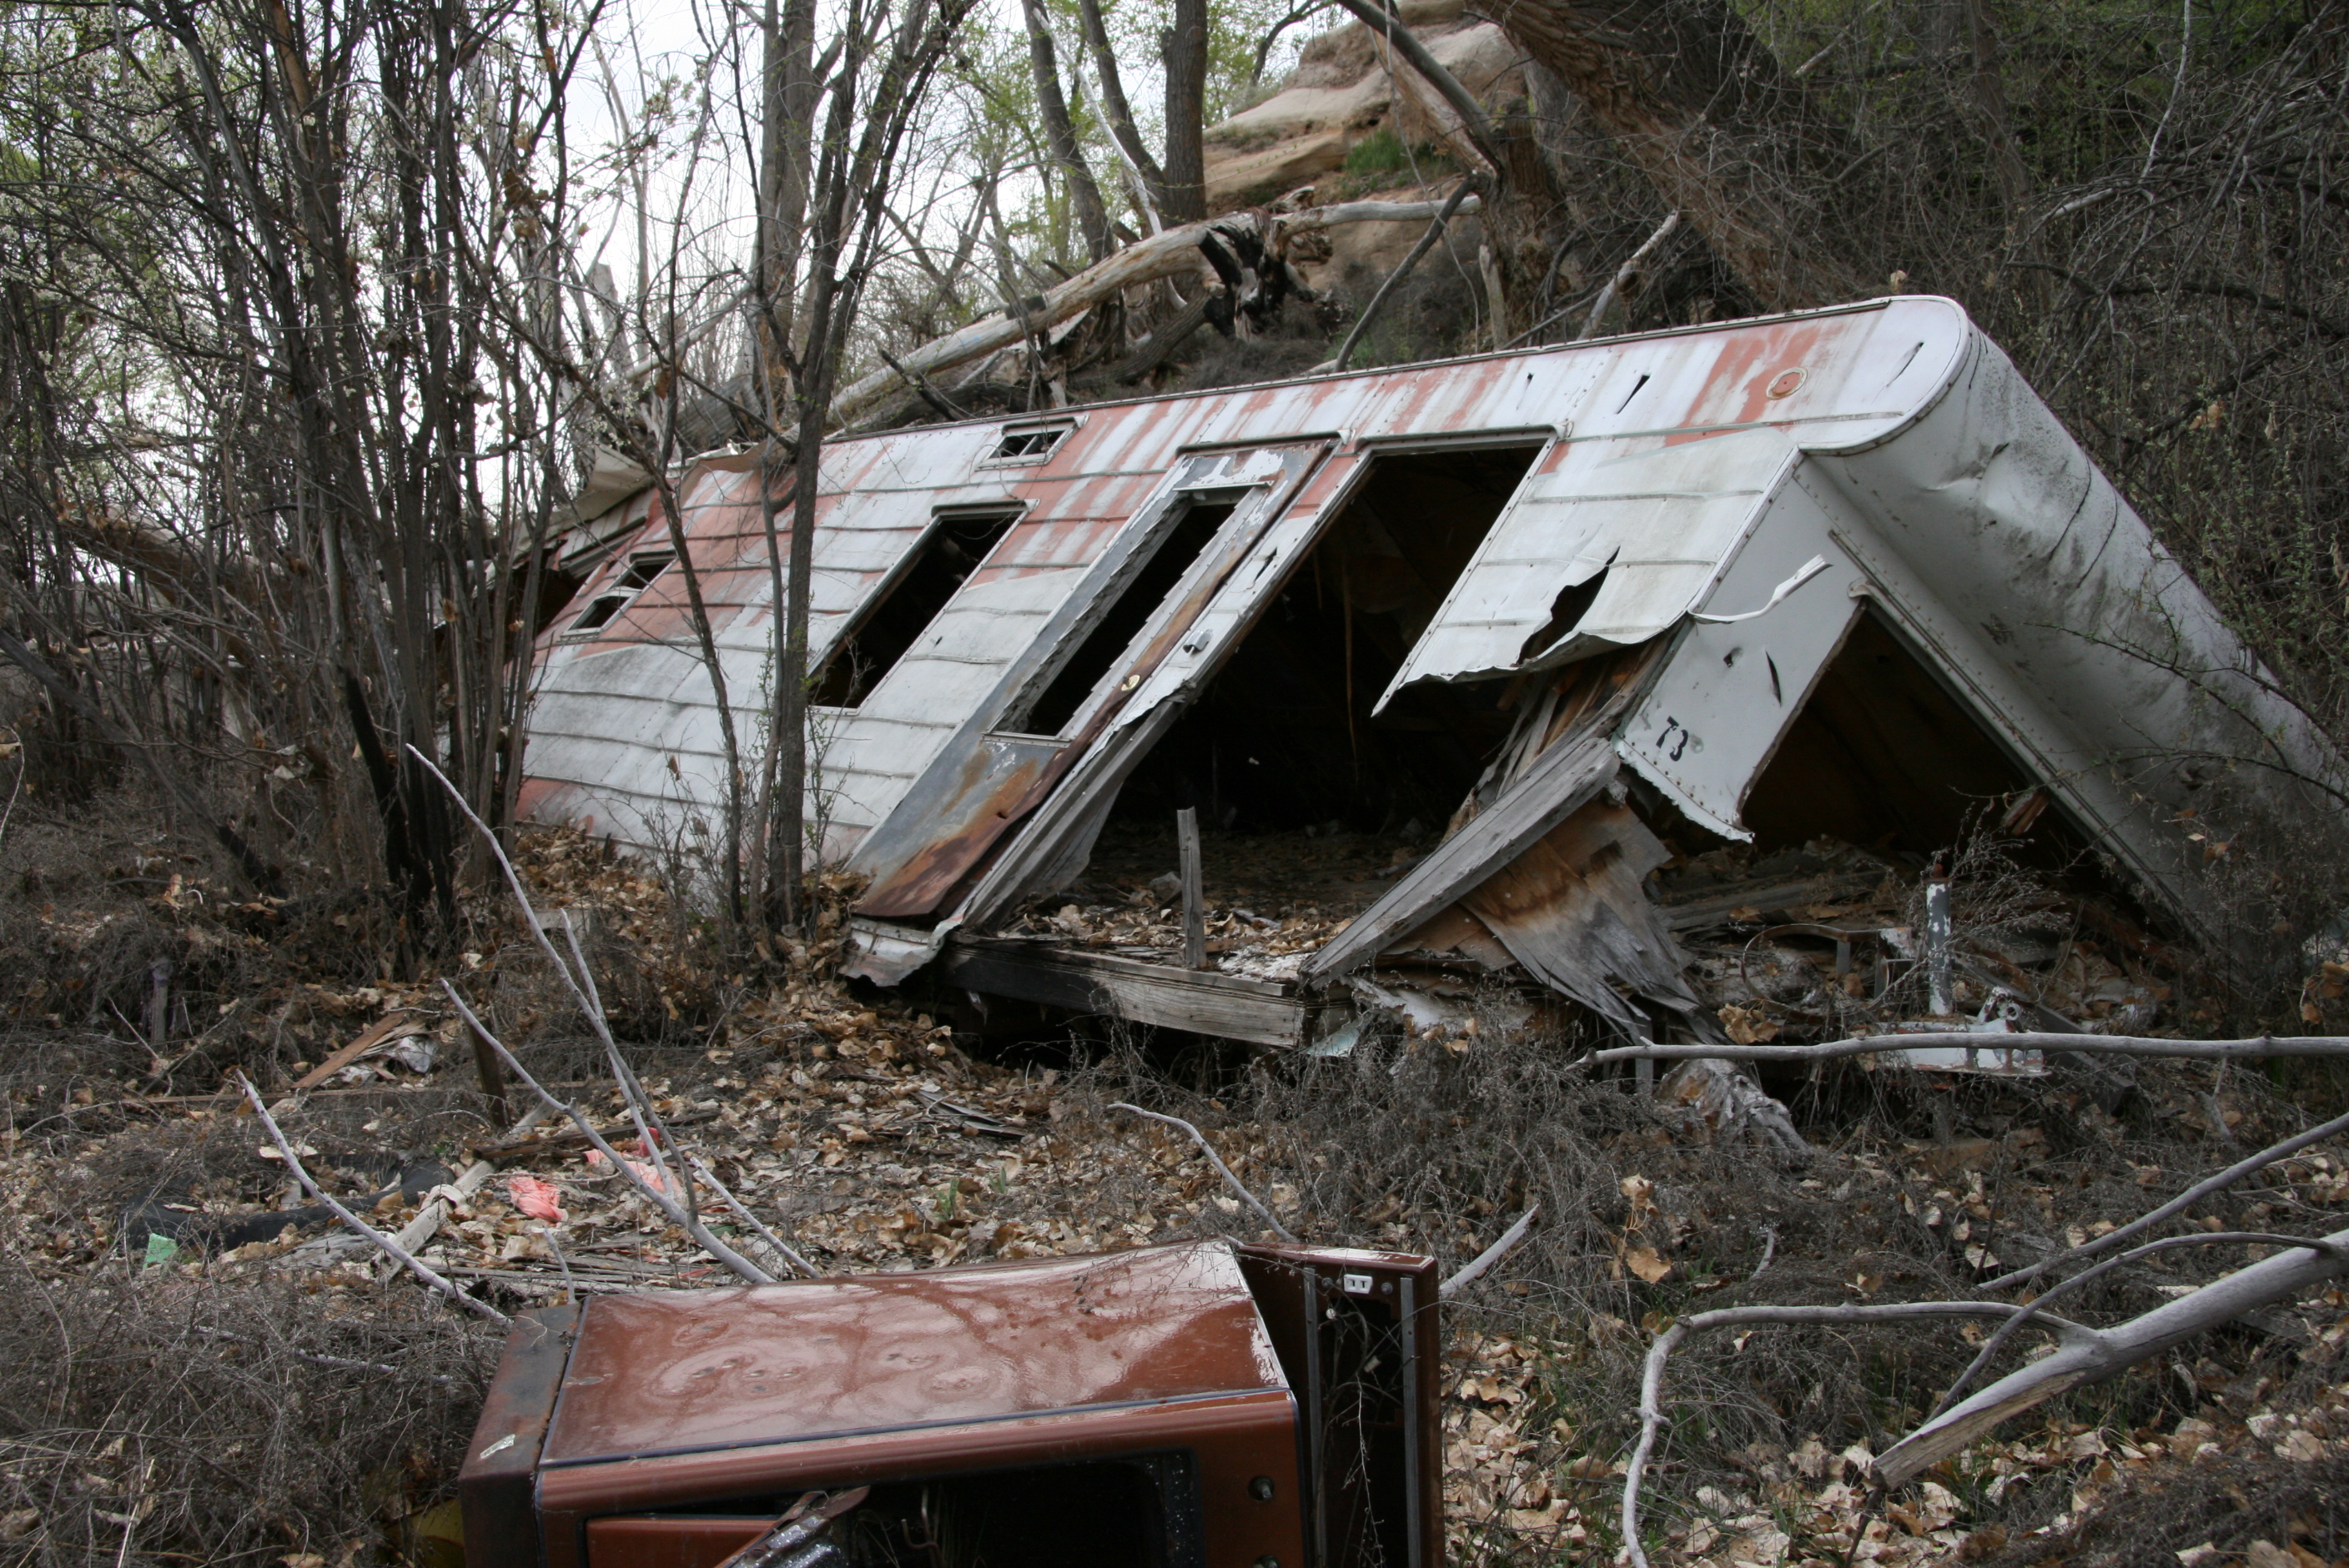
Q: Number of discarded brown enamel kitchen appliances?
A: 1